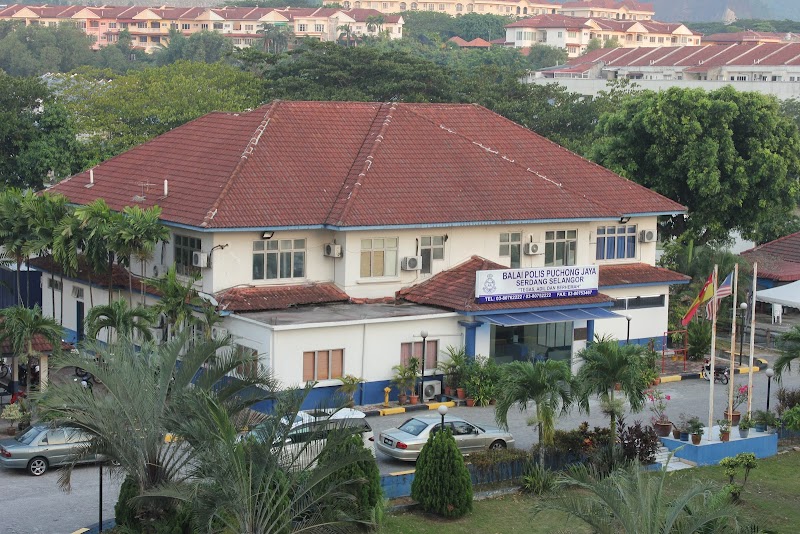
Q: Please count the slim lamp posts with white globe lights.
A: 5